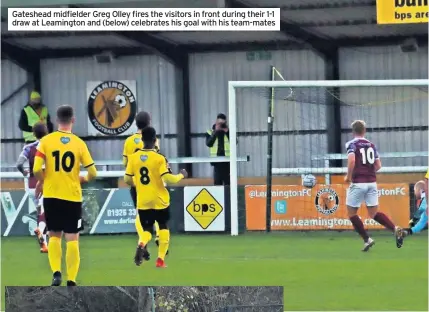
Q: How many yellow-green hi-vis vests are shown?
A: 2